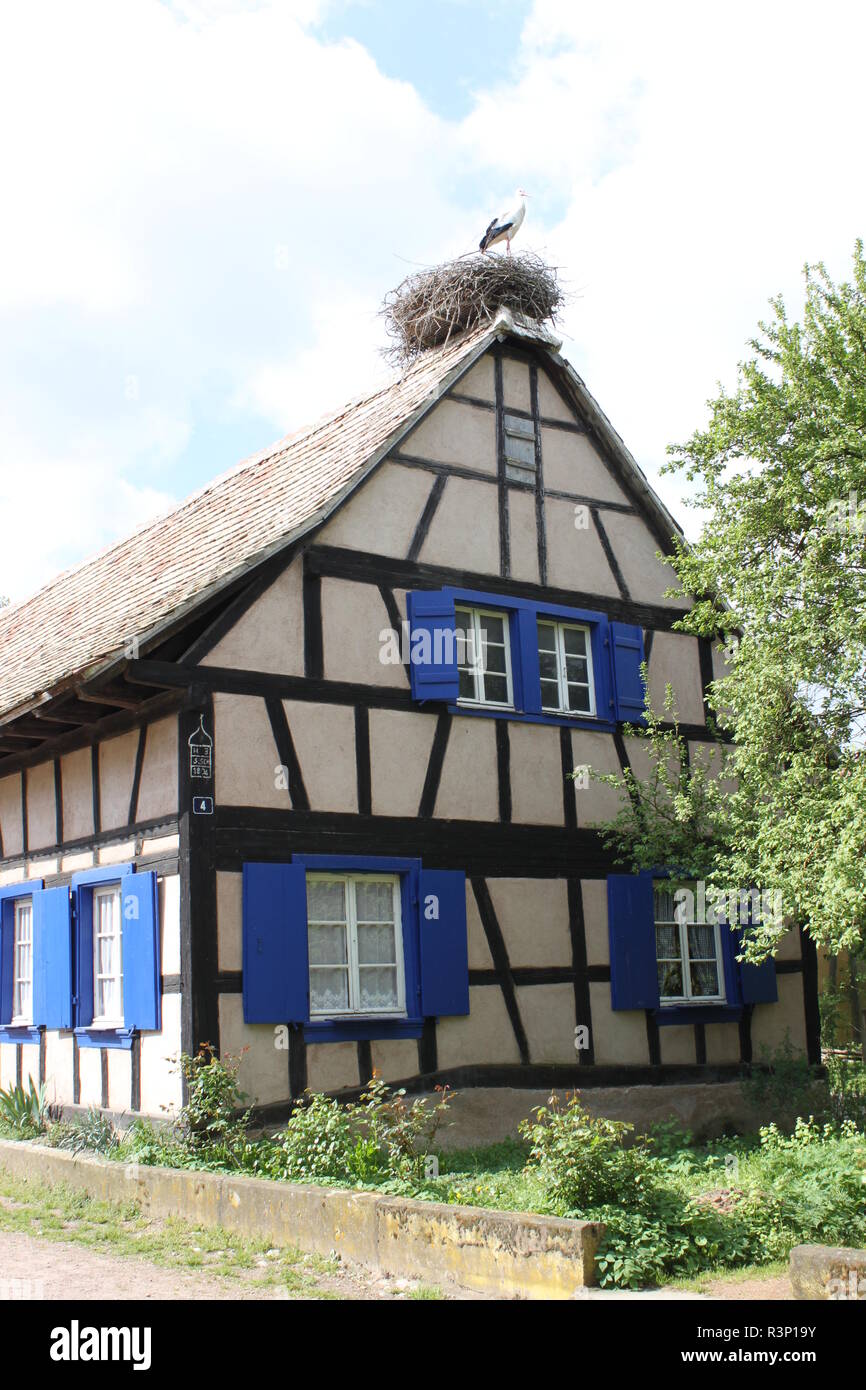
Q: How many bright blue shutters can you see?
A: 8